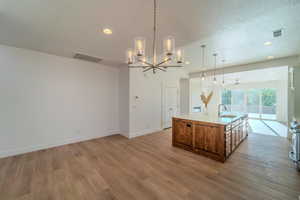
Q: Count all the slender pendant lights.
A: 3